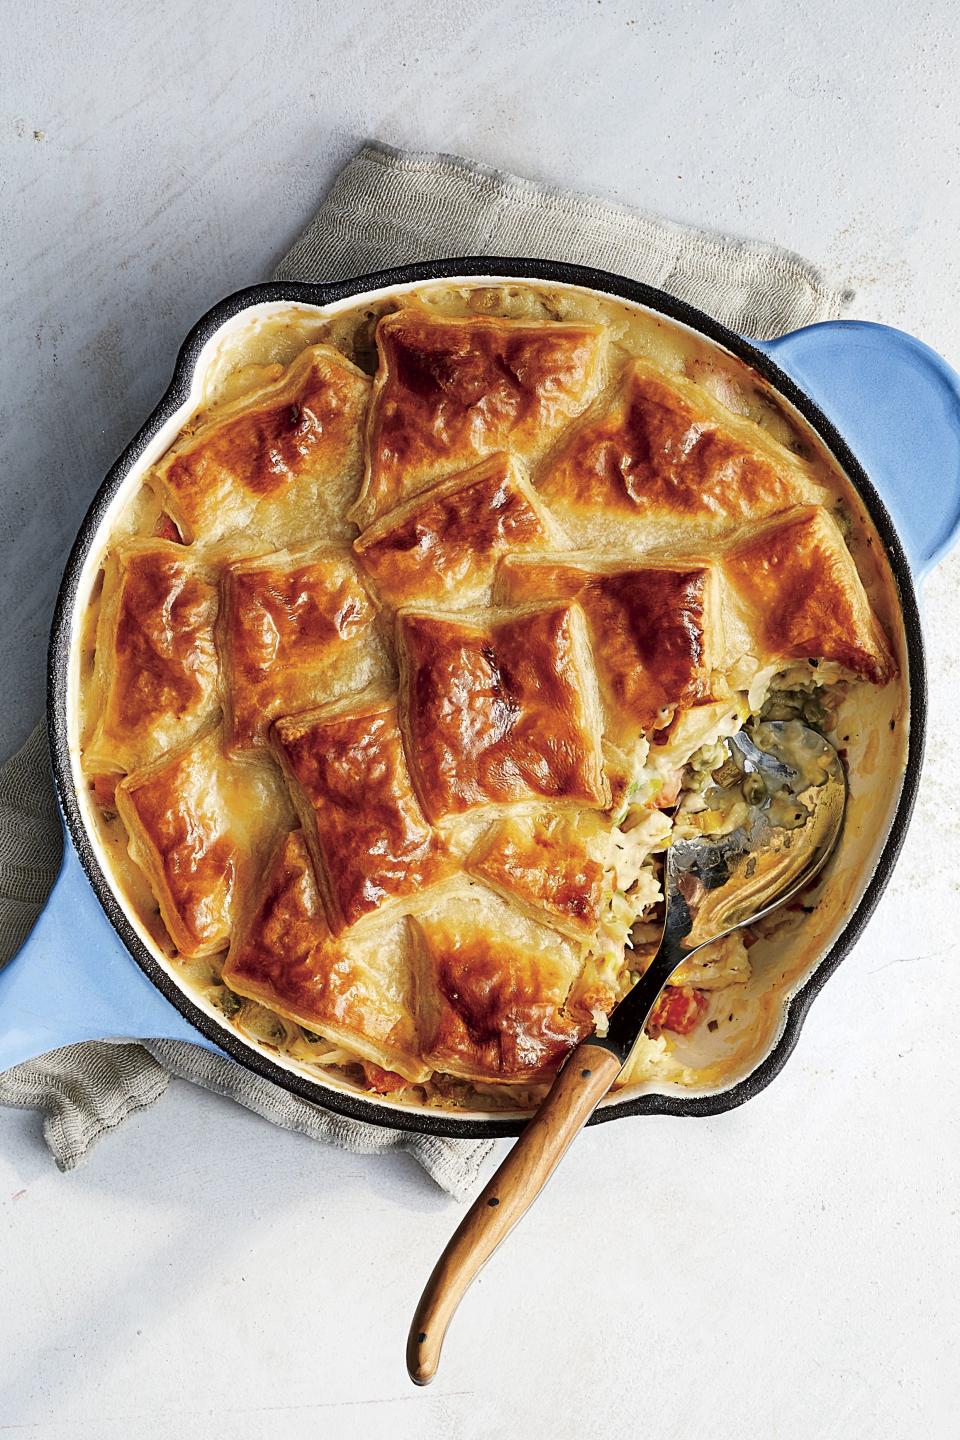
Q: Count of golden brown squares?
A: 14